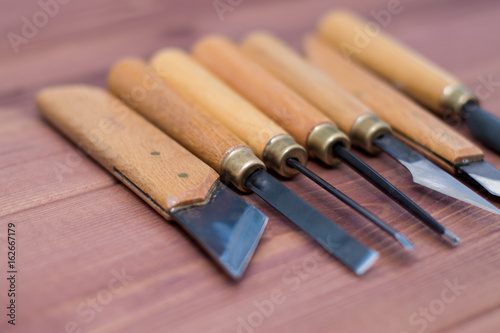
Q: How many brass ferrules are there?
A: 5